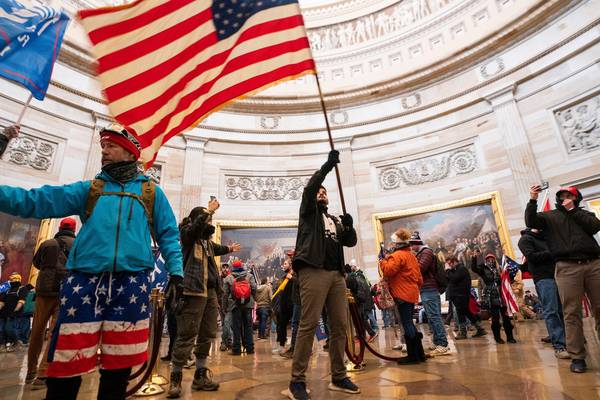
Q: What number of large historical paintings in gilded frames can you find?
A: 3